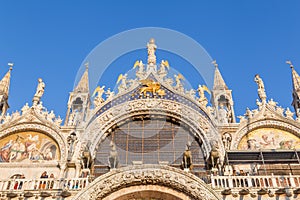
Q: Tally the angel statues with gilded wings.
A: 6